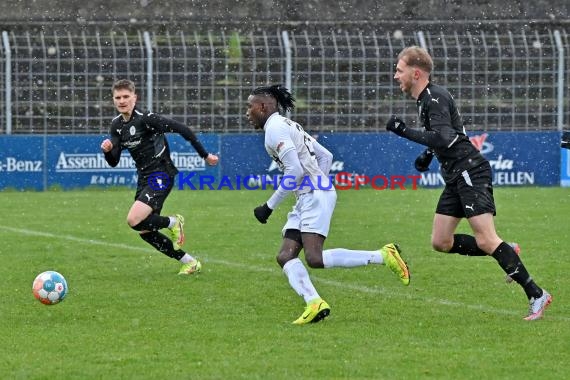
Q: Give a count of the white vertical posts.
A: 5